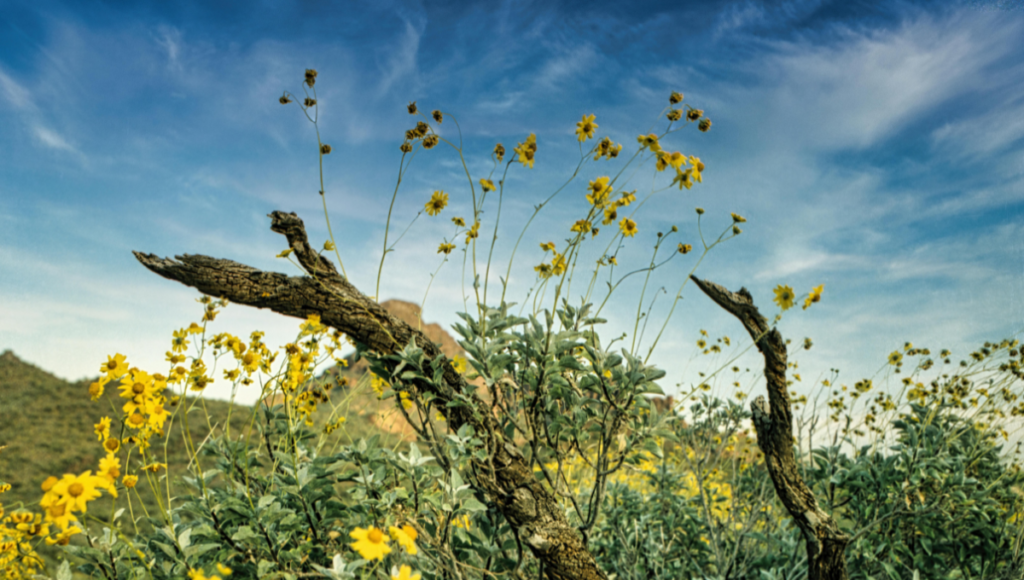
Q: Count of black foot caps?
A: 0